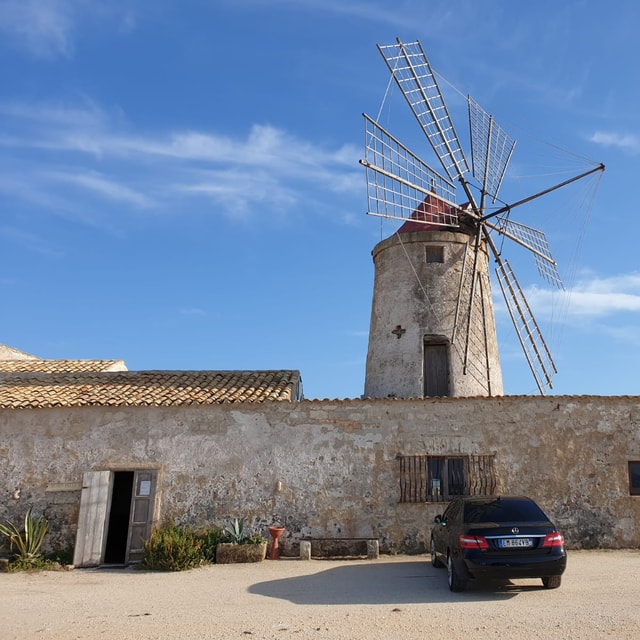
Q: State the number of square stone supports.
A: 2